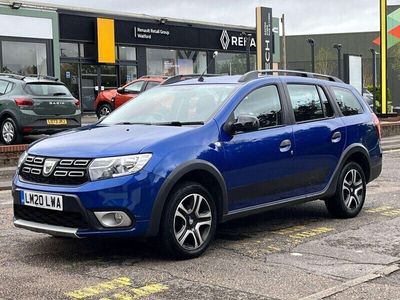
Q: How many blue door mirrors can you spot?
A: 0